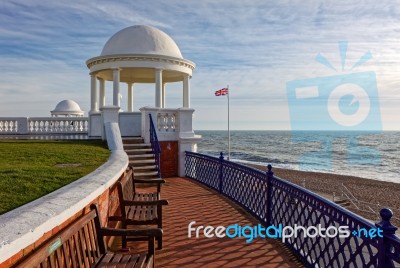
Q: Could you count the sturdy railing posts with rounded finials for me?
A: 3